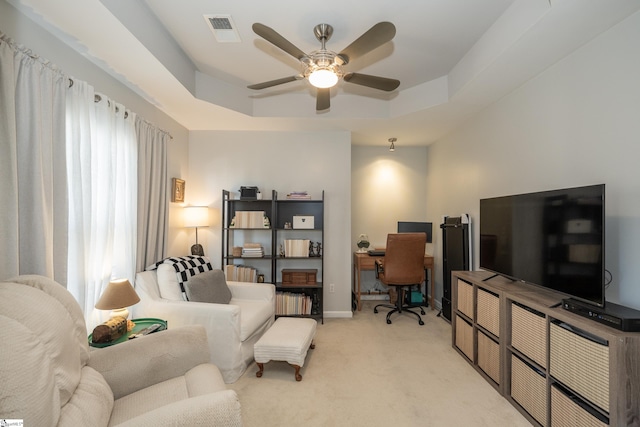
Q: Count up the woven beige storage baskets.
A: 8